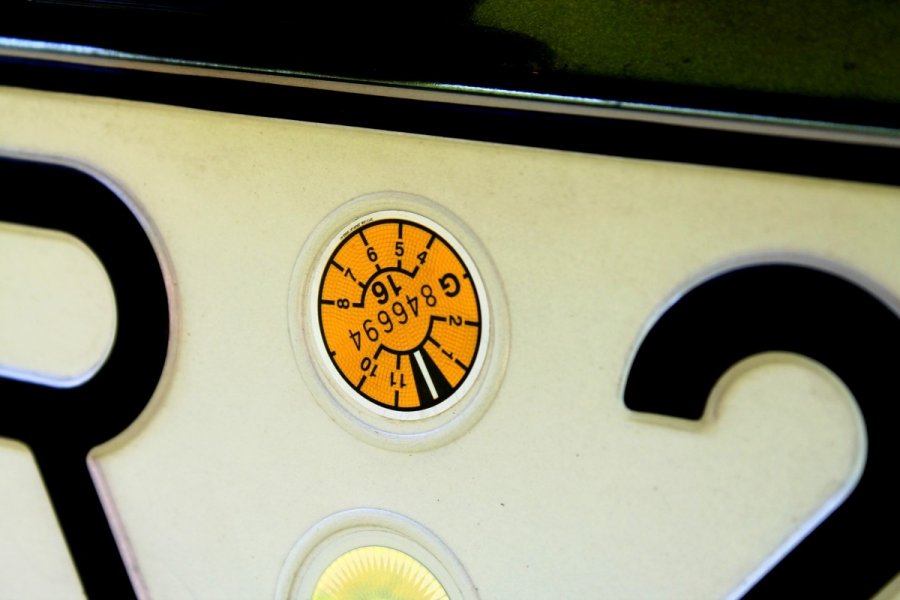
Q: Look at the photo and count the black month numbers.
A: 9